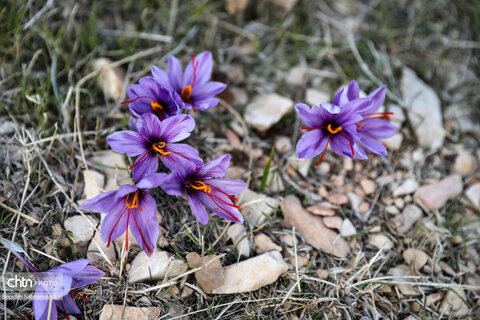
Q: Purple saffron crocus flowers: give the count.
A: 8